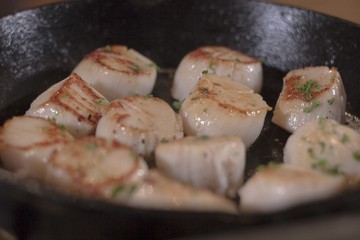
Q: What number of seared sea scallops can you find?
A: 12